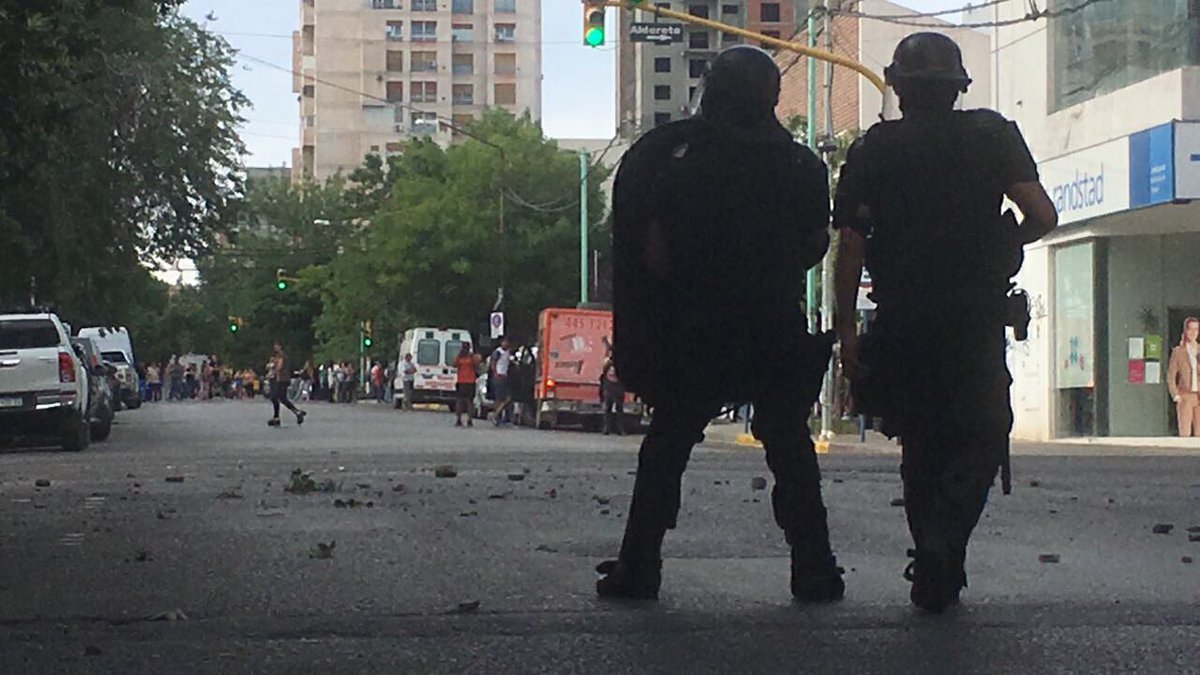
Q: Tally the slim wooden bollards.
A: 0